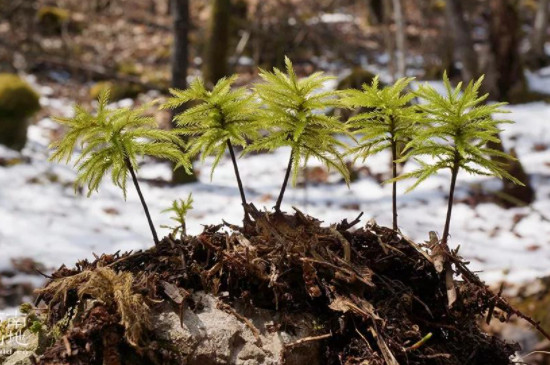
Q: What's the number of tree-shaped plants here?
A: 5